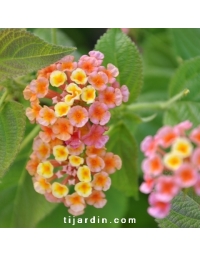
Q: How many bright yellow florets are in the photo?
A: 13